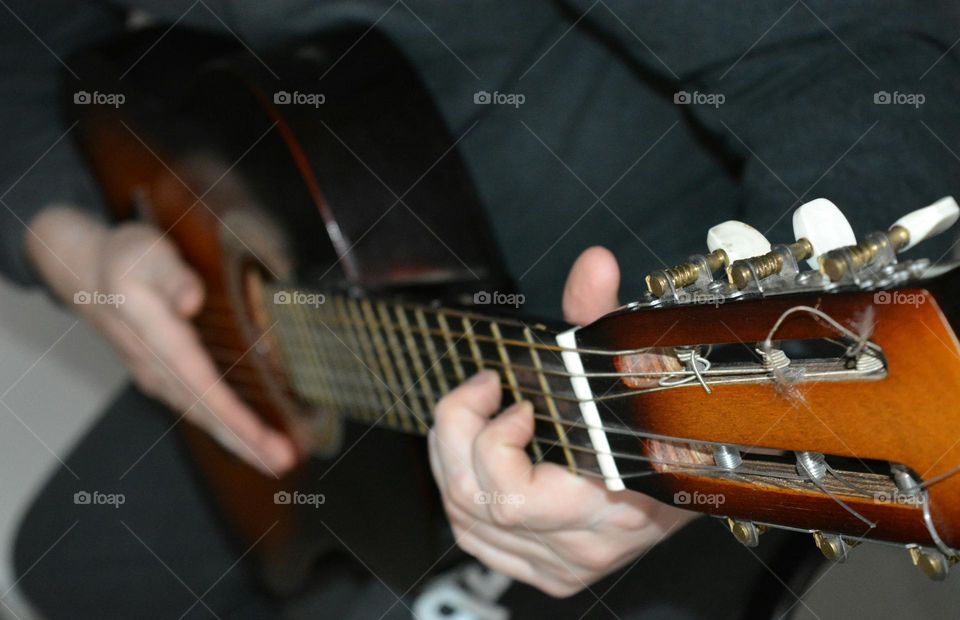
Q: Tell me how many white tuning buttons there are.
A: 3